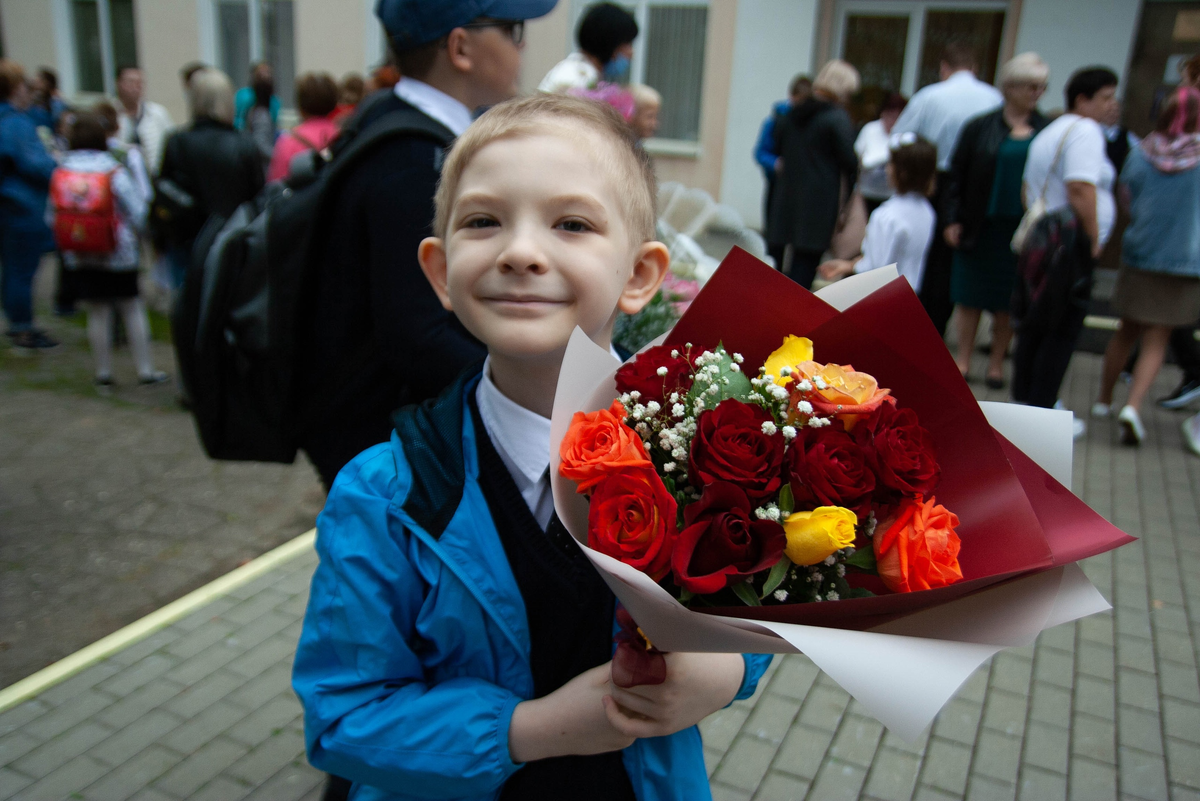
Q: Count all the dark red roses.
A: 5